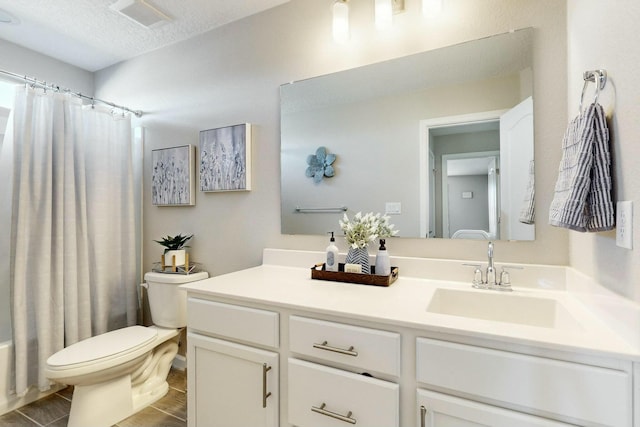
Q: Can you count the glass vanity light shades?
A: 3